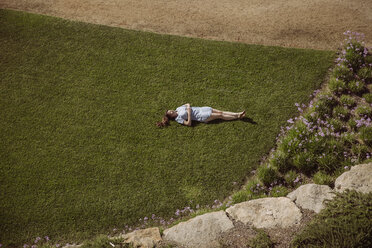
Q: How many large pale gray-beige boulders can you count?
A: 5